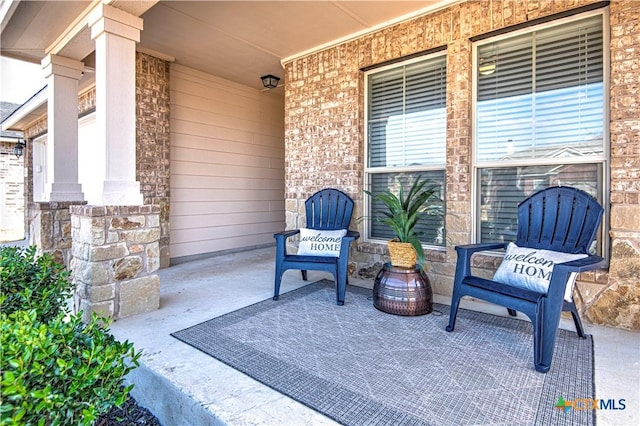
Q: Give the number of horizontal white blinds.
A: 2